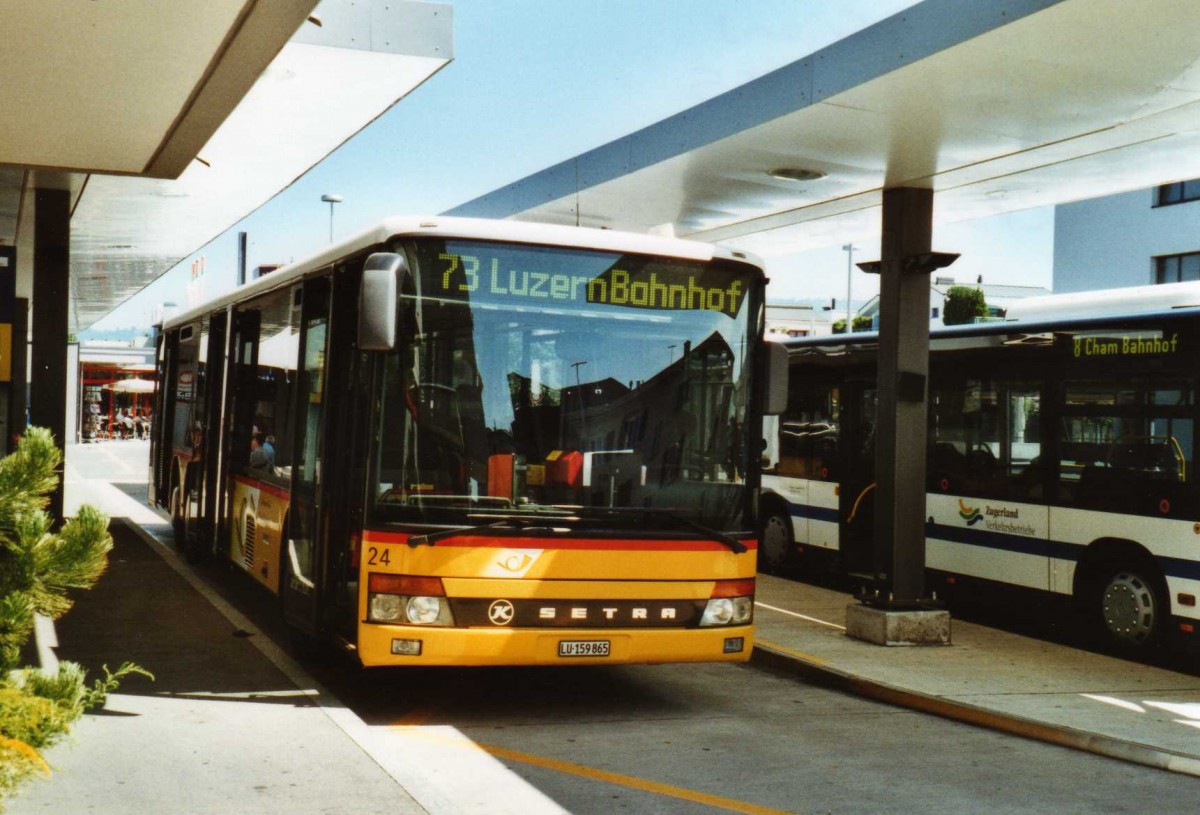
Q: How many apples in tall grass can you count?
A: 0